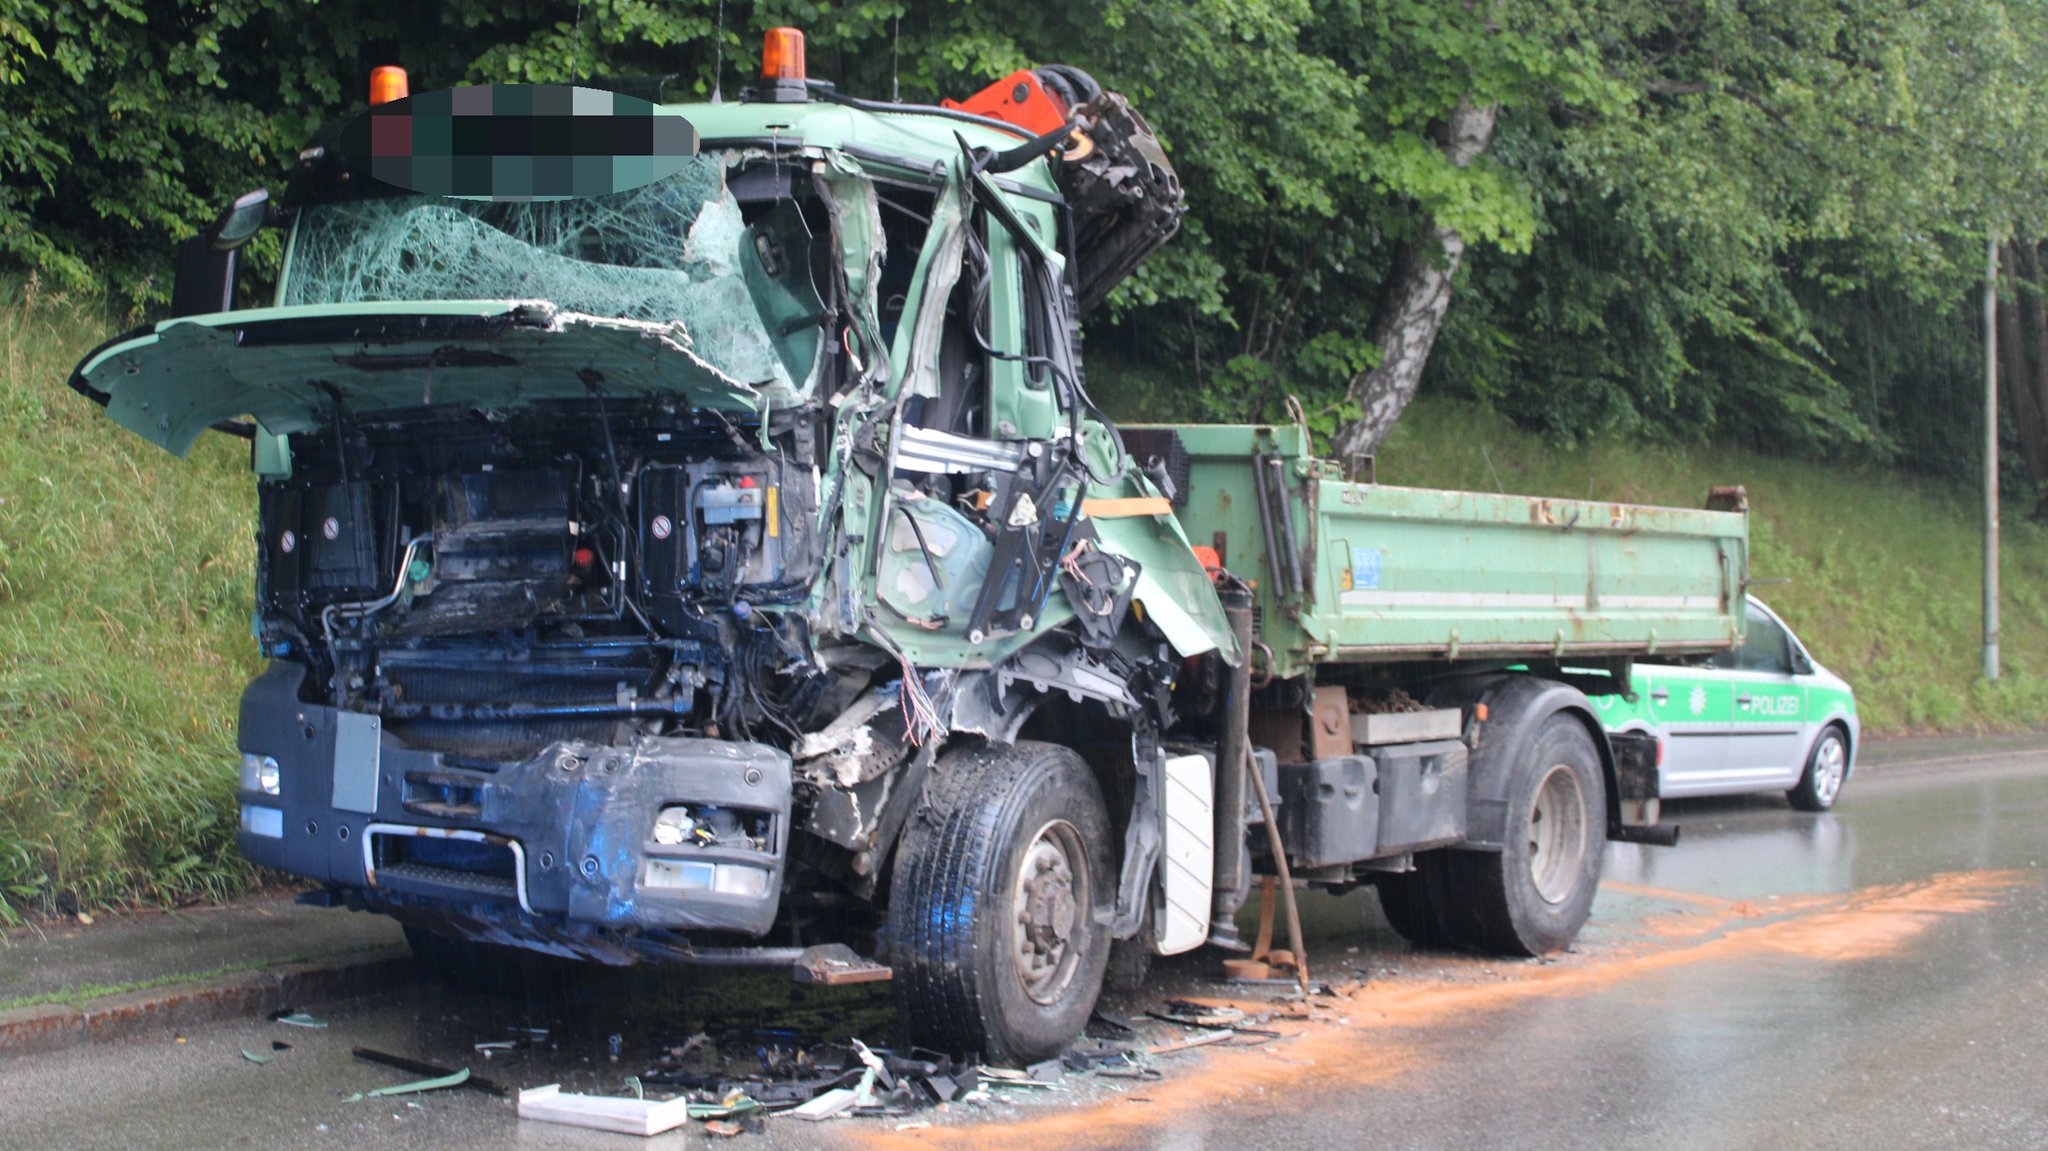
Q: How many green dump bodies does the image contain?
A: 1